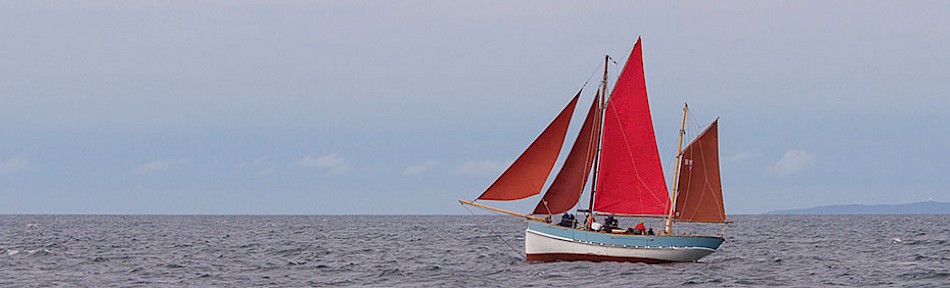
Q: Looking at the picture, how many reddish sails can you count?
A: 4